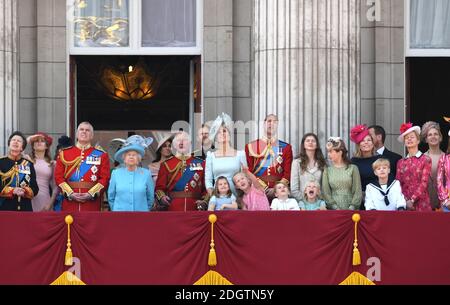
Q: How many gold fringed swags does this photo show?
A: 3